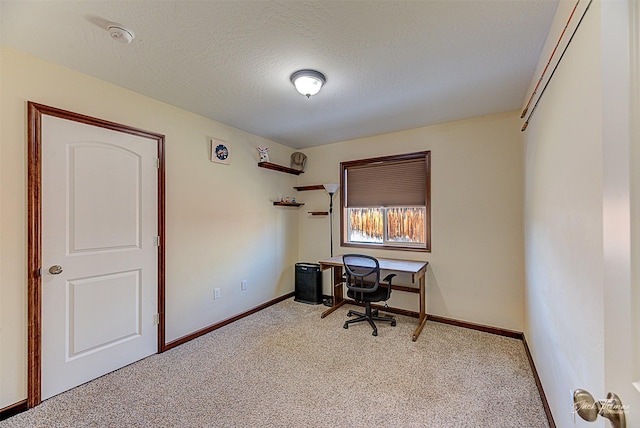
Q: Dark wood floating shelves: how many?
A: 4